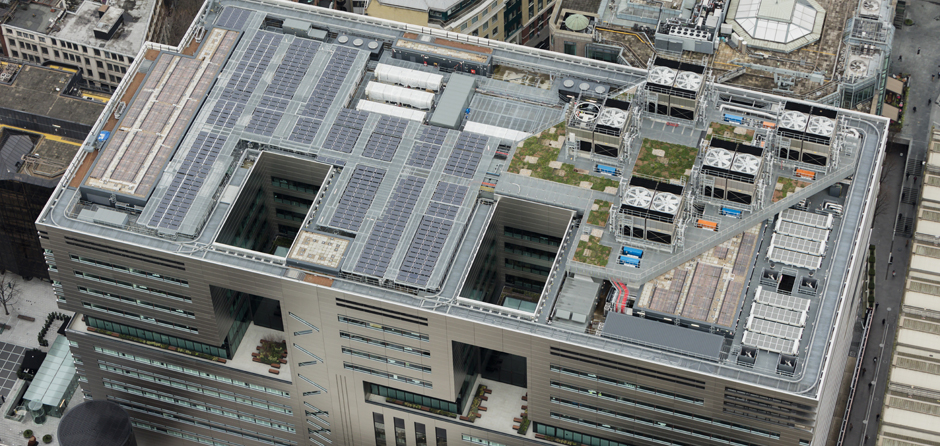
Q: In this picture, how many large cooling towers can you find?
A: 5